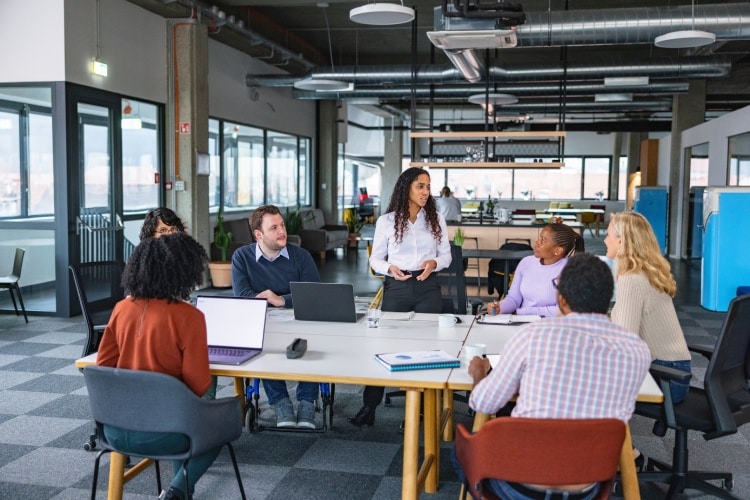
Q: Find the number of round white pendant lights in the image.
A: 4